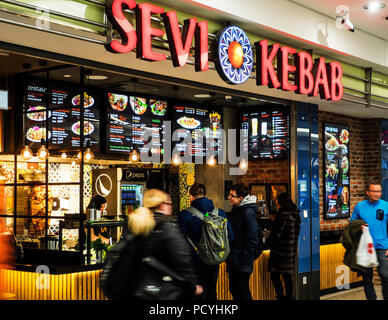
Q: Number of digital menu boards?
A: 5